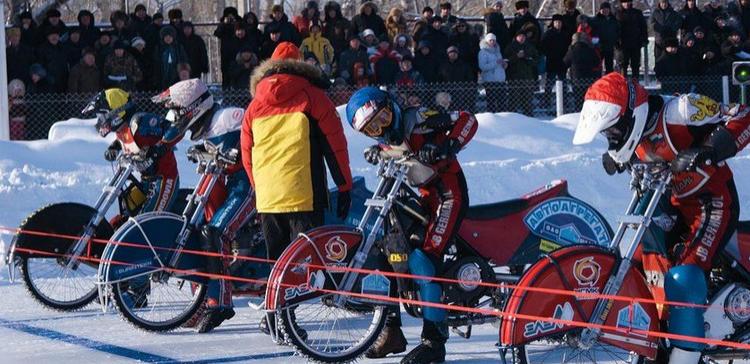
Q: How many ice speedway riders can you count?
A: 4